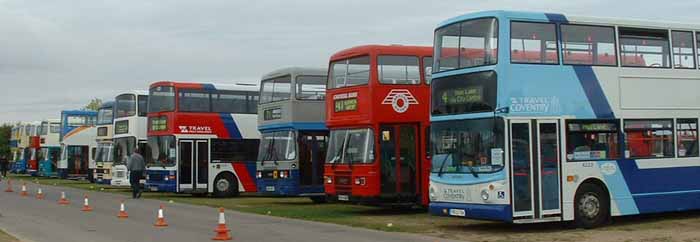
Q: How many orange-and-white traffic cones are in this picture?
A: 8